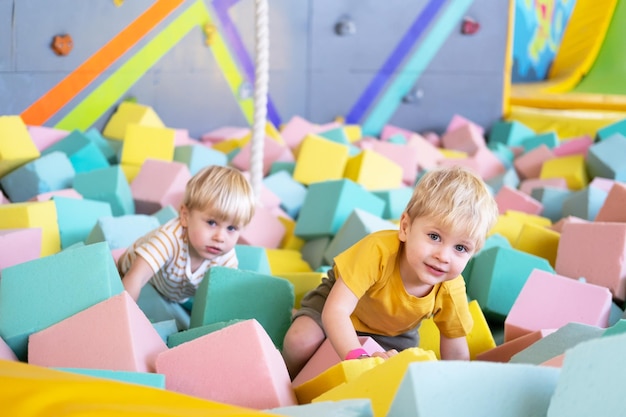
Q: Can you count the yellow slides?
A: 1